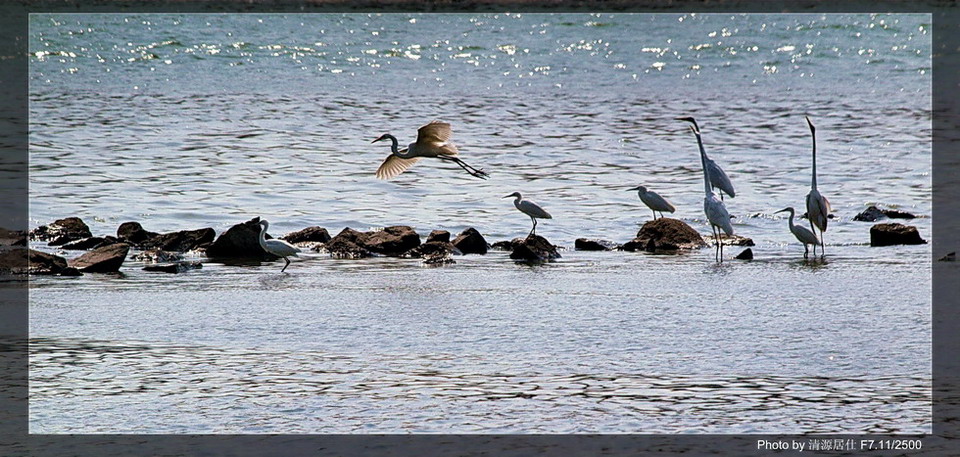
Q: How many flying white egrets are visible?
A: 1